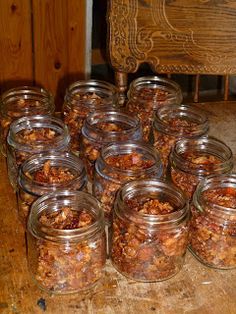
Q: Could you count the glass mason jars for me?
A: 12